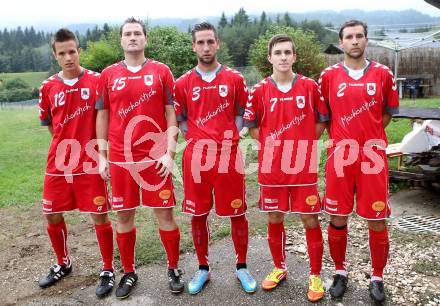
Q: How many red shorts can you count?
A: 5